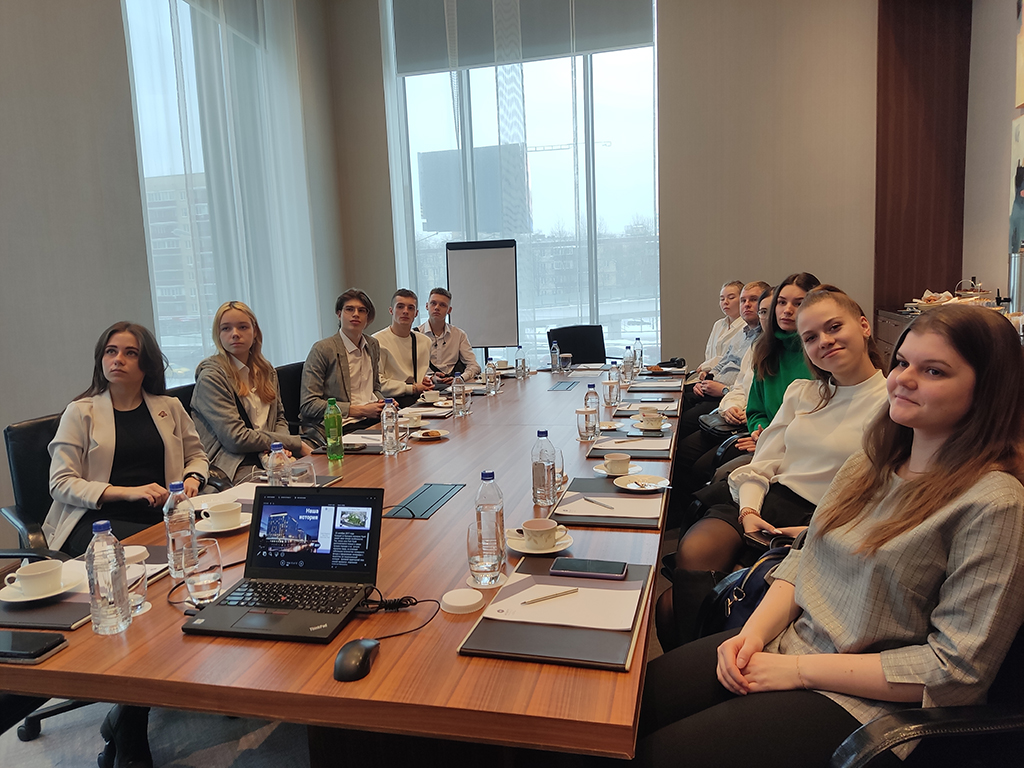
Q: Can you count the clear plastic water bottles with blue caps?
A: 14